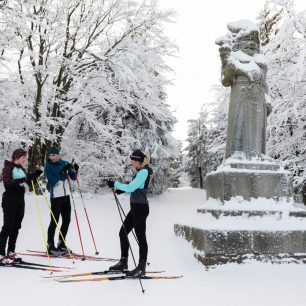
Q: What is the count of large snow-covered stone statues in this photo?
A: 1